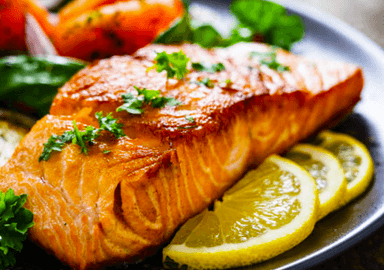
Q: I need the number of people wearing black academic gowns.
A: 0